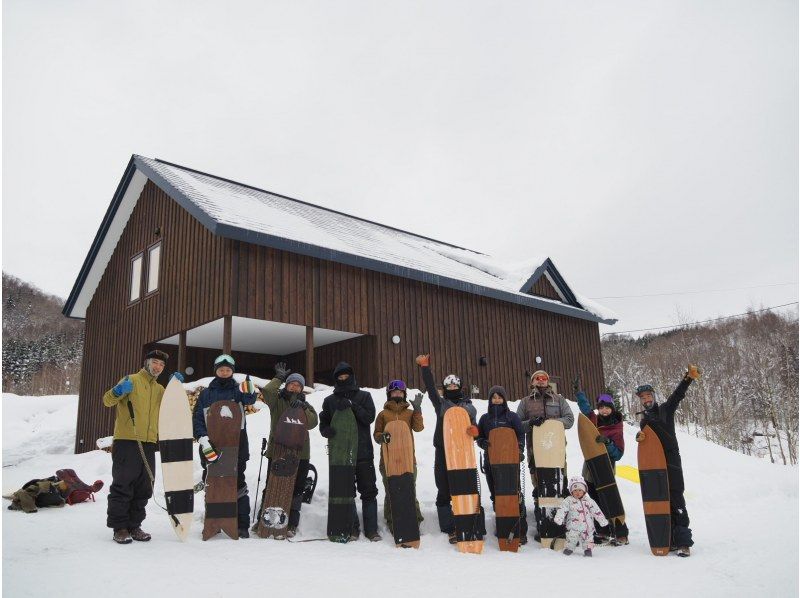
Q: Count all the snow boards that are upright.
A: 10